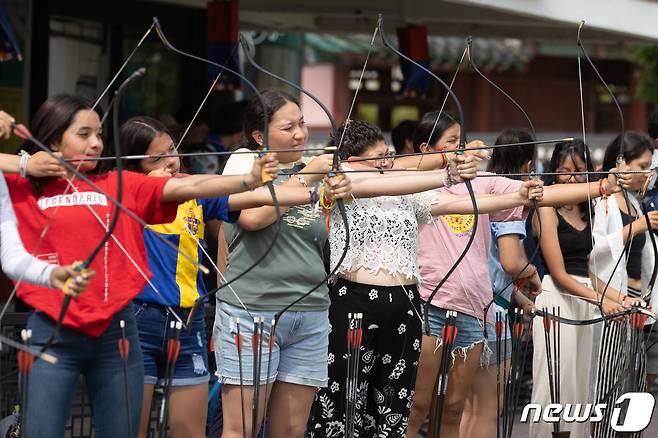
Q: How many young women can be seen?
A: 8